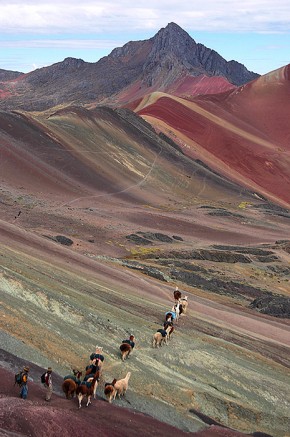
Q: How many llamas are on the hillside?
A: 14